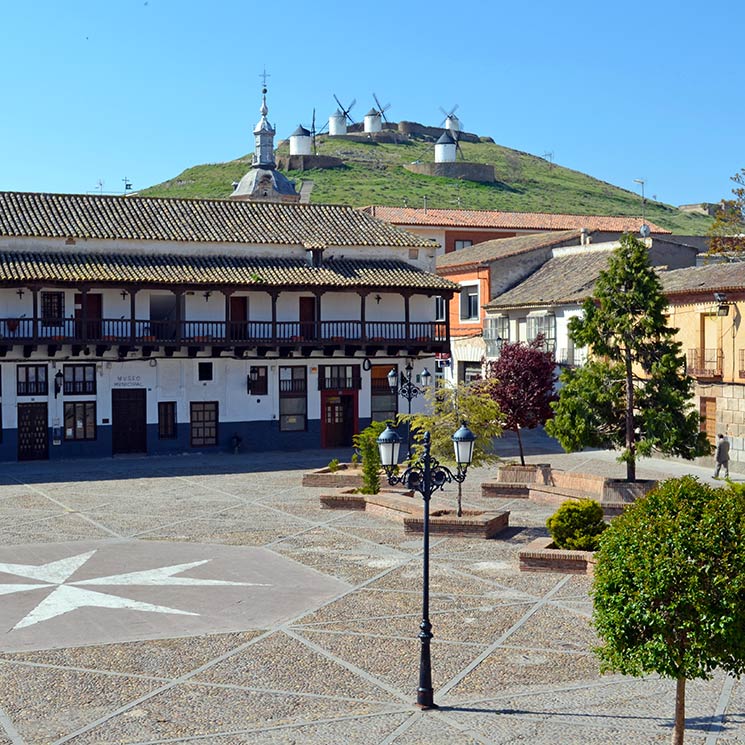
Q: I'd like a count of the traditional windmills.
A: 5